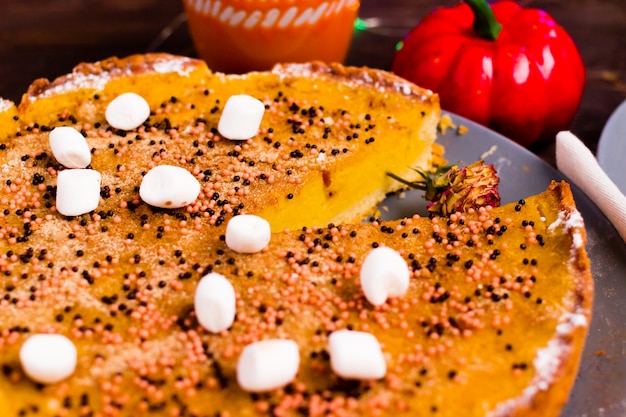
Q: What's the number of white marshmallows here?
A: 11